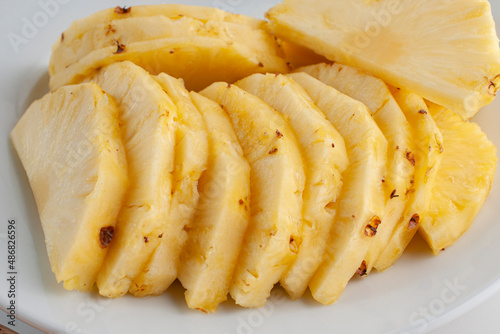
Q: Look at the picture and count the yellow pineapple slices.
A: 14